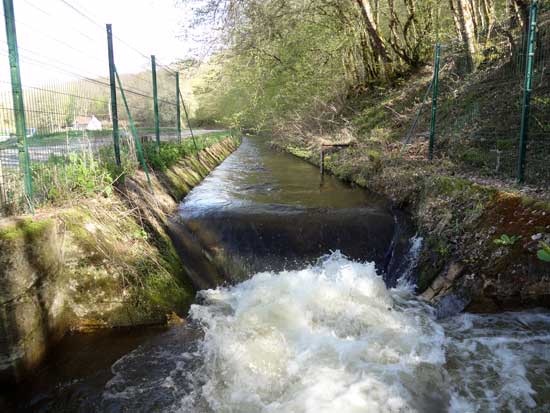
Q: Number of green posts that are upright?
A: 6